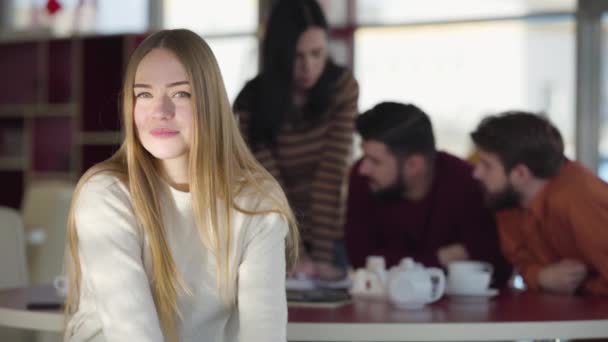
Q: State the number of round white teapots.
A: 1